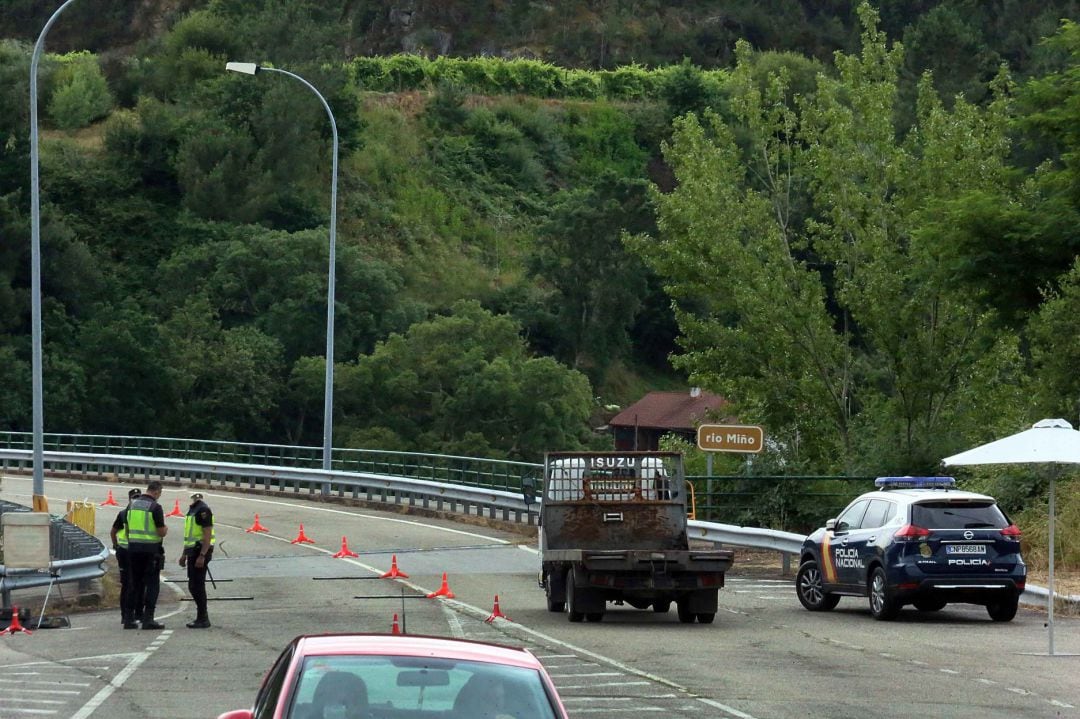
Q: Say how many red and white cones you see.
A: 10